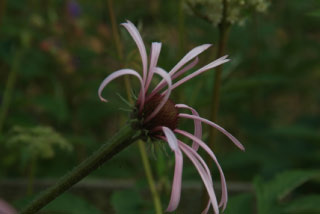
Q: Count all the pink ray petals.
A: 13